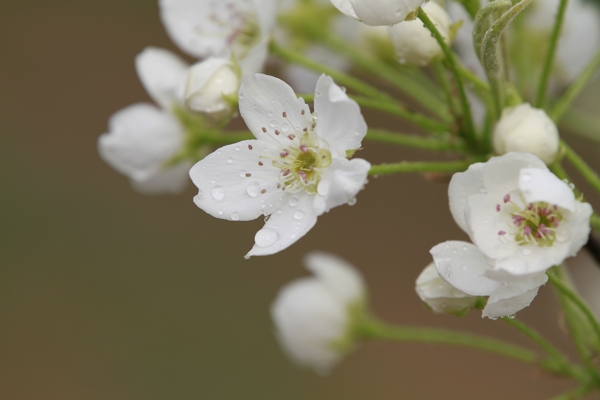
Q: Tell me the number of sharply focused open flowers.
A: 2